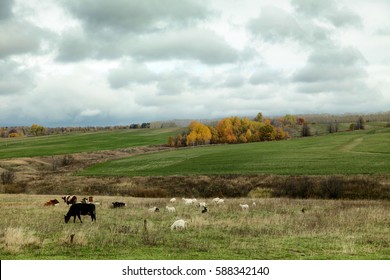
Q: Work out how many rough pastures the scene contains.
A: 1